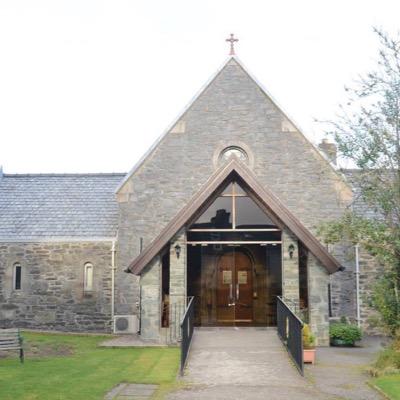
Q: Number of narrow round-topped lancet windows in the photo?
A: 2